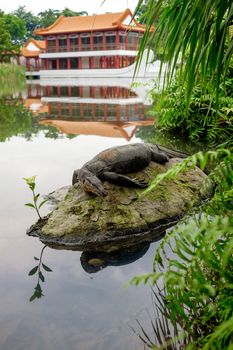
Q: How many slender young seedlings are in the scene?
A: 1